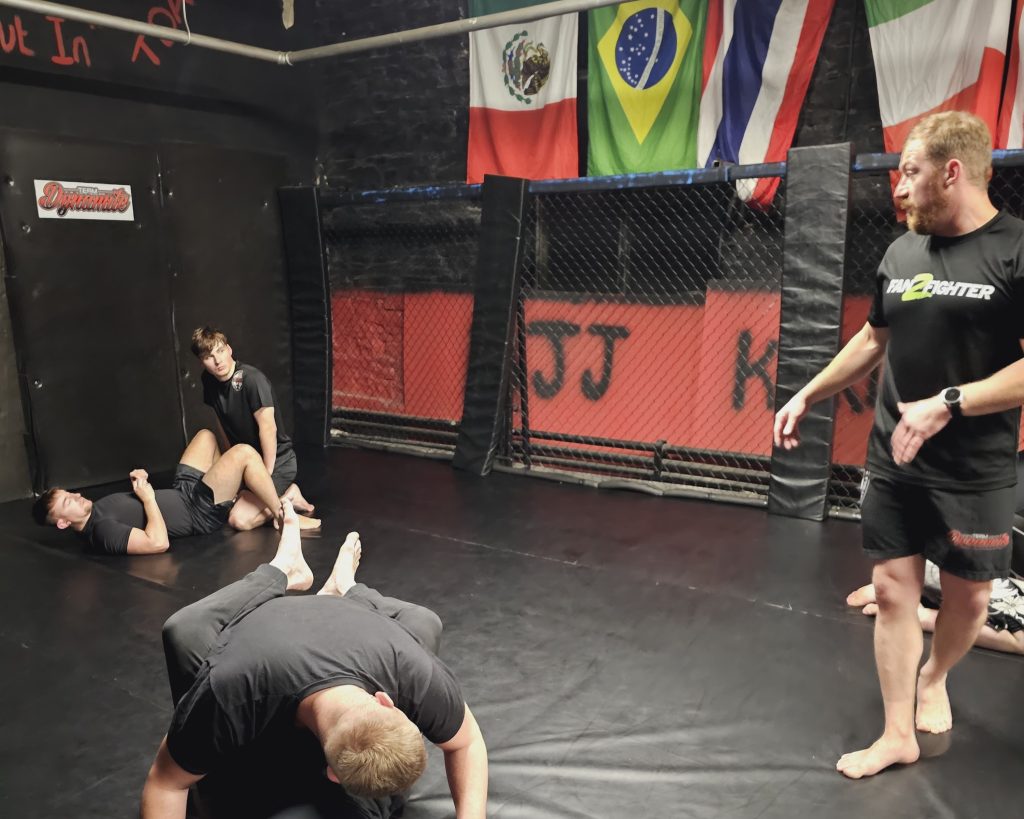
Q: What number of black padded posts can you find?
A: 3